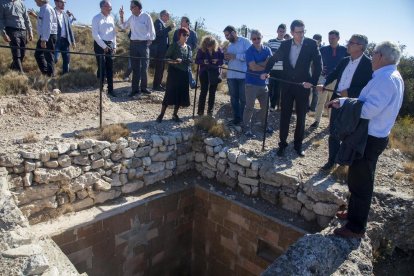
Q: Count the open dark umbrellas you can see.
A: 0